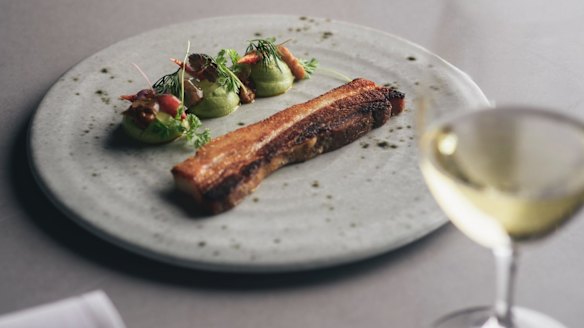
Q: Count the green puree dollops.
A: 3